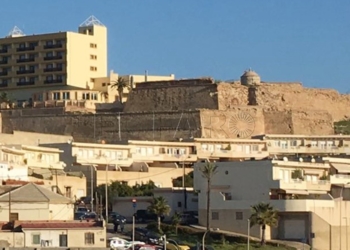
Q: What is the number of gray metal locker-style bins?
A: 0